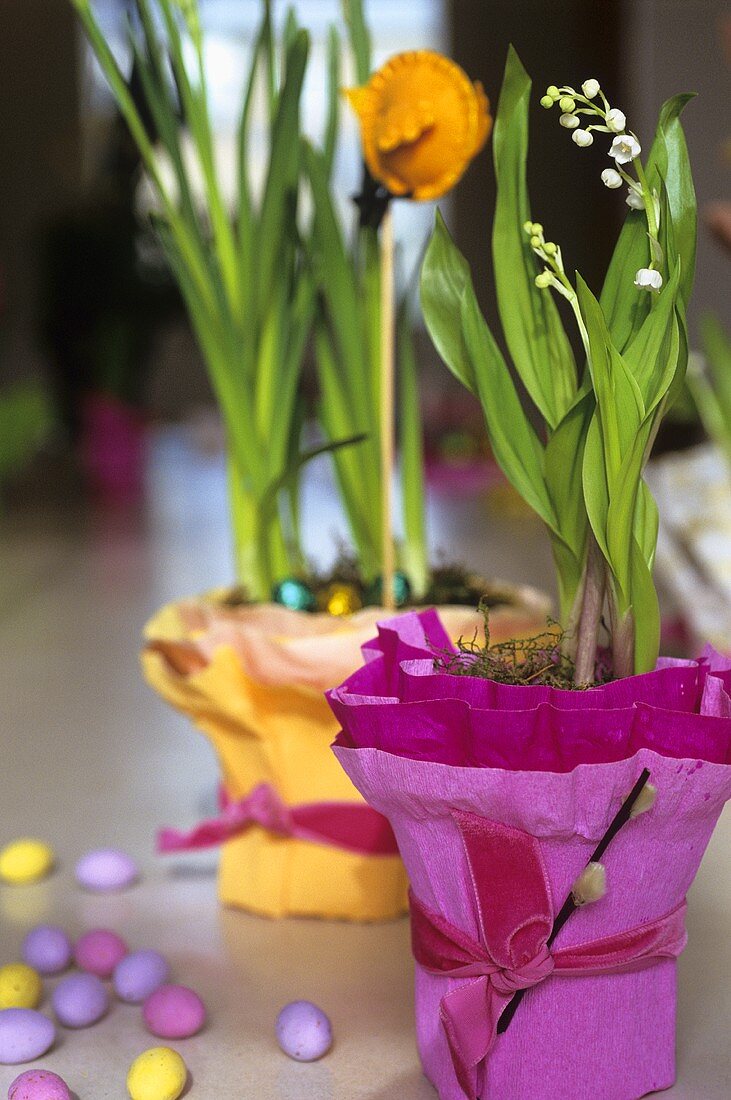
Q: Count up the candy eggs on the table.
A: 12